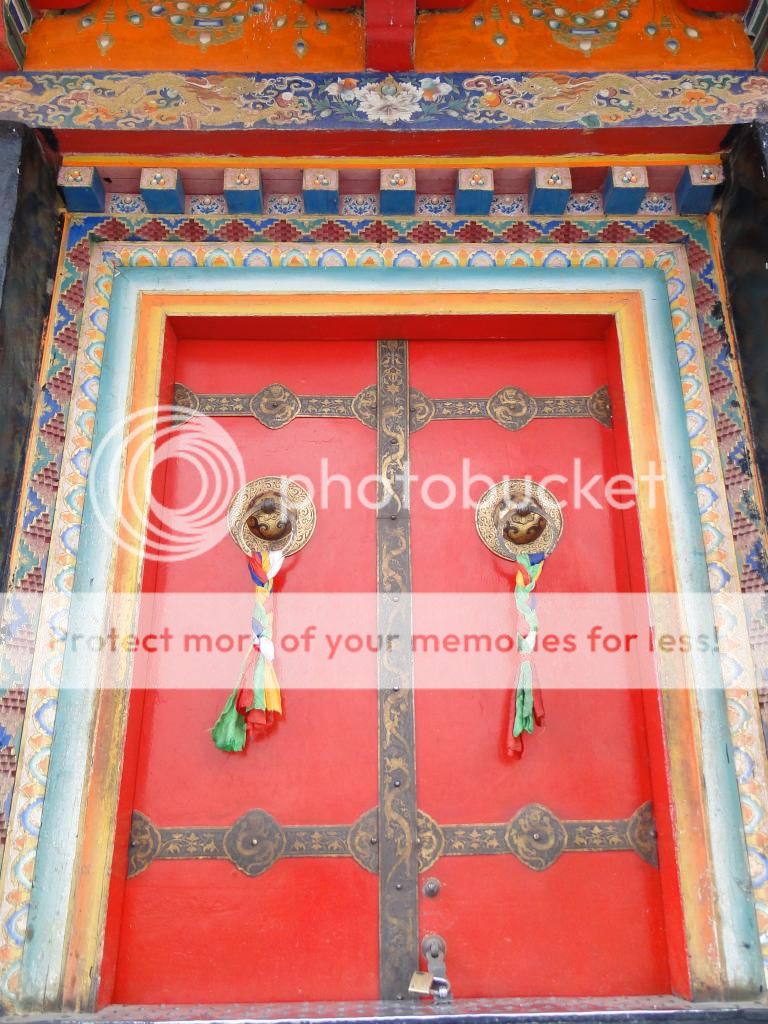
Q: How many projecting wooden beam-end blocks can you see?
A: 9